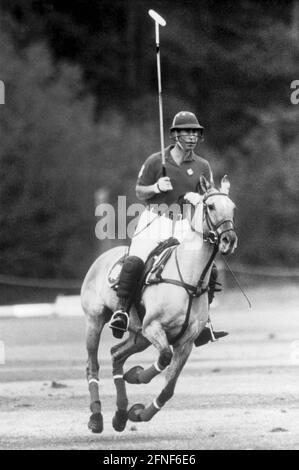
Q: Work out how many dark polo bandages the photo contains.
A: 4